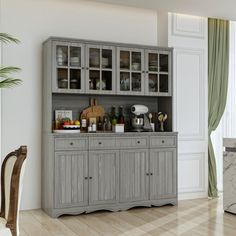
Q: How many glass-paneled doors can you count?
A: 4